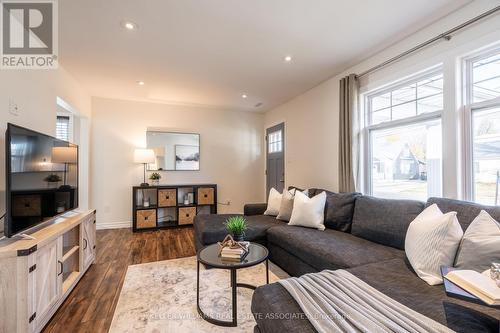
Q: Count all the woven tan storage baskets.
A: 4